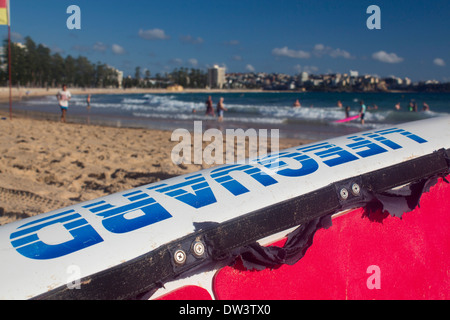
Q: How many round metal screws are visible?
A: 4